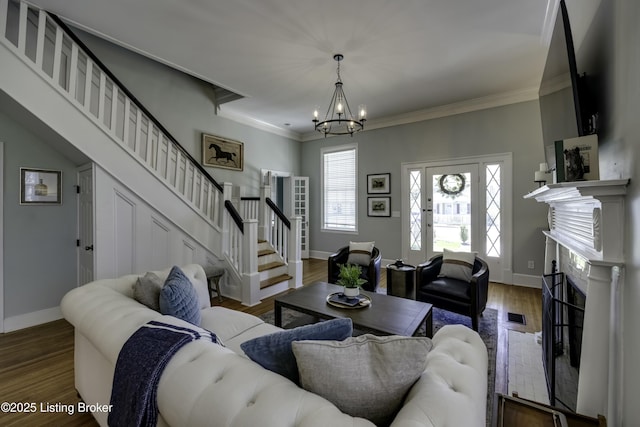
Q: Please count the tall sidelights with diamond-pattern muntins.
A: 2